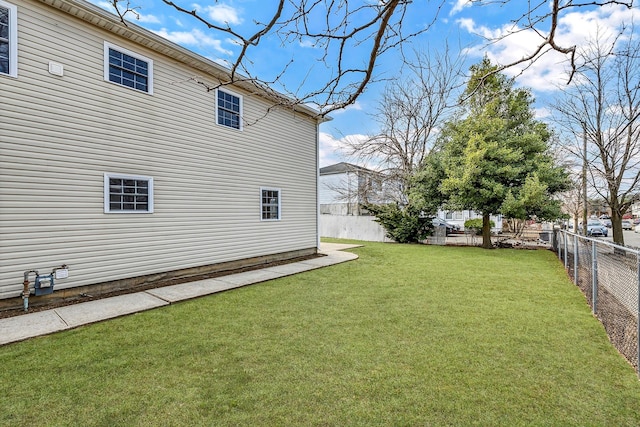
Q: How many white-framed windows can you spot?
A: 5